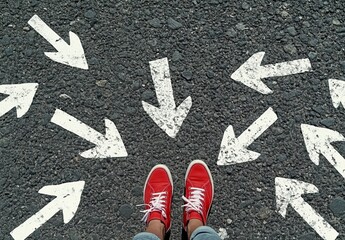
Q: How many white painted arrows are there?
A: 10